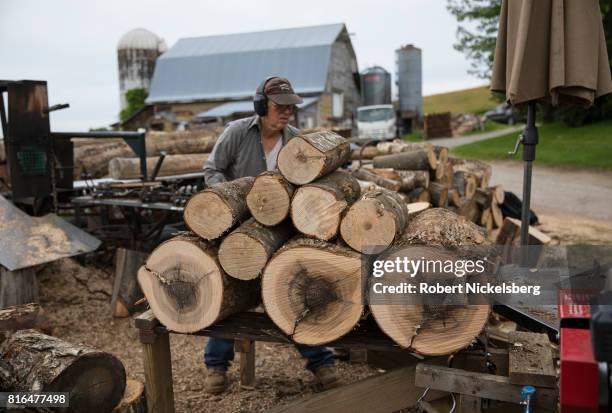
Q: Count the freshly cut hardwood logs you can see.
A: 9